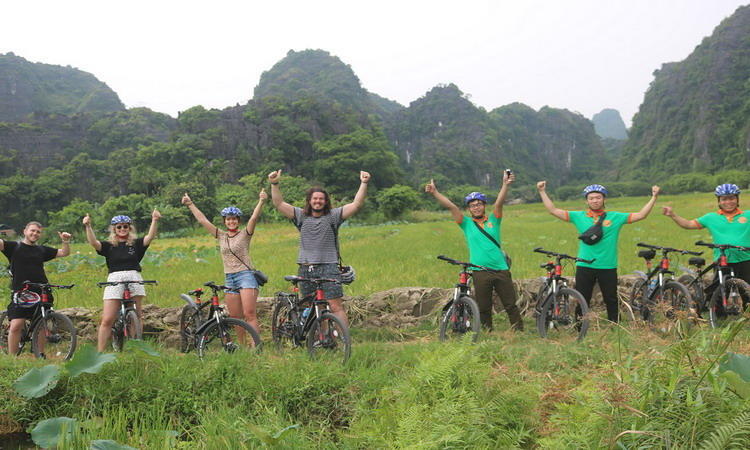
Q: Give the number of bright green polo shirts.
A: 3